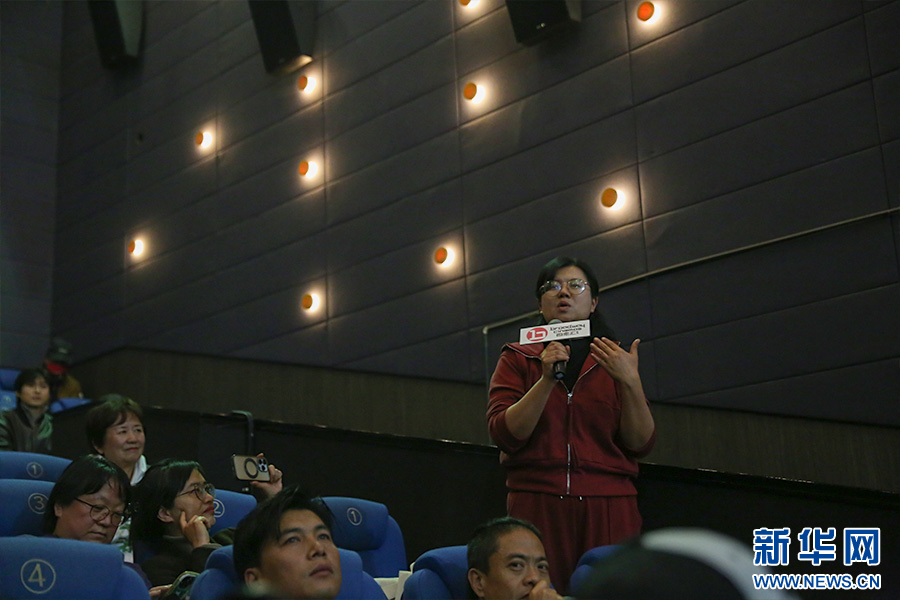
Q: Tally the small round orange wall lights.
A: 10